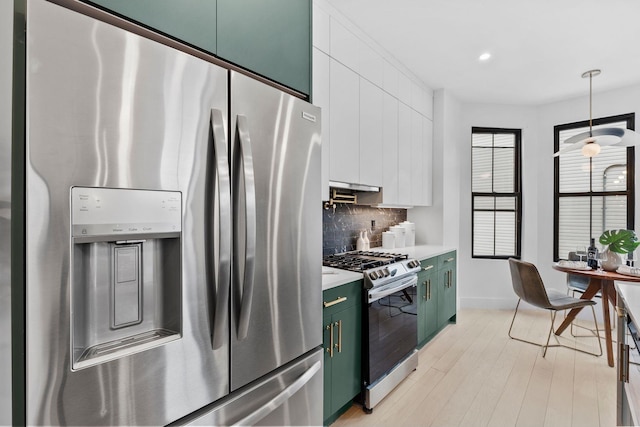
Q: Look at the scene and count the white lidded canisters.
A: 3